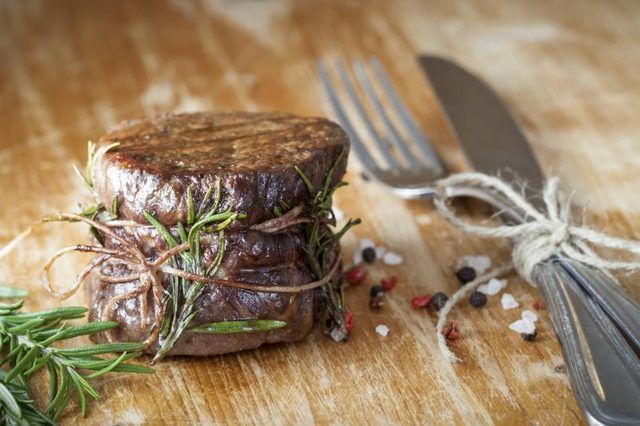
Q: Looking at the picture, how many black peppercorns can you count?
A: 6